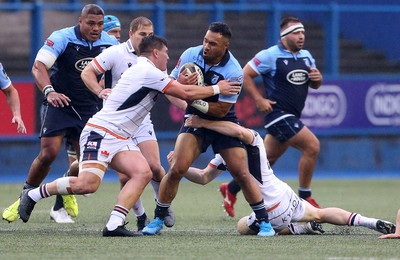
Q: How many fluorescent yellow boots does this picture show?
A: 2